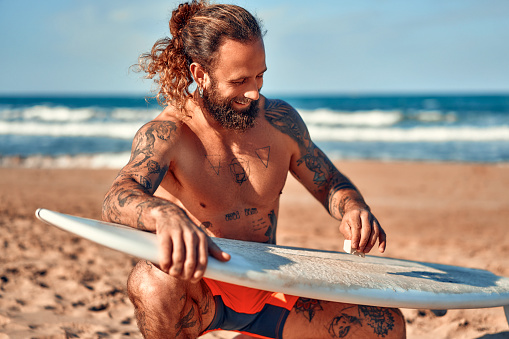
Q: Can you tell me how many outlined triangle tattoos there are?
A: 2